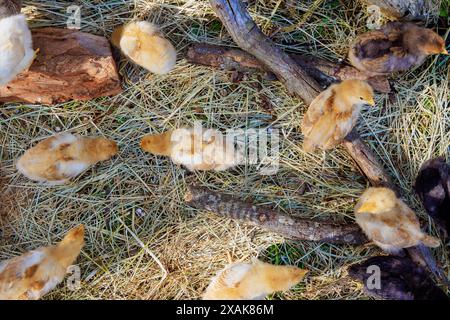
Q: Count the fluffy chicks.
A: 11